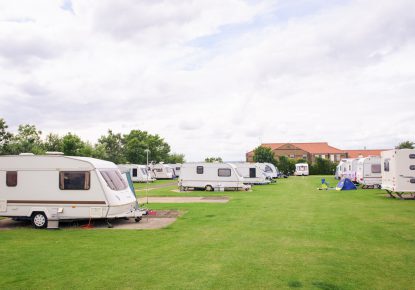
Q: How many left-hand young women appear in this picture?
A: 0